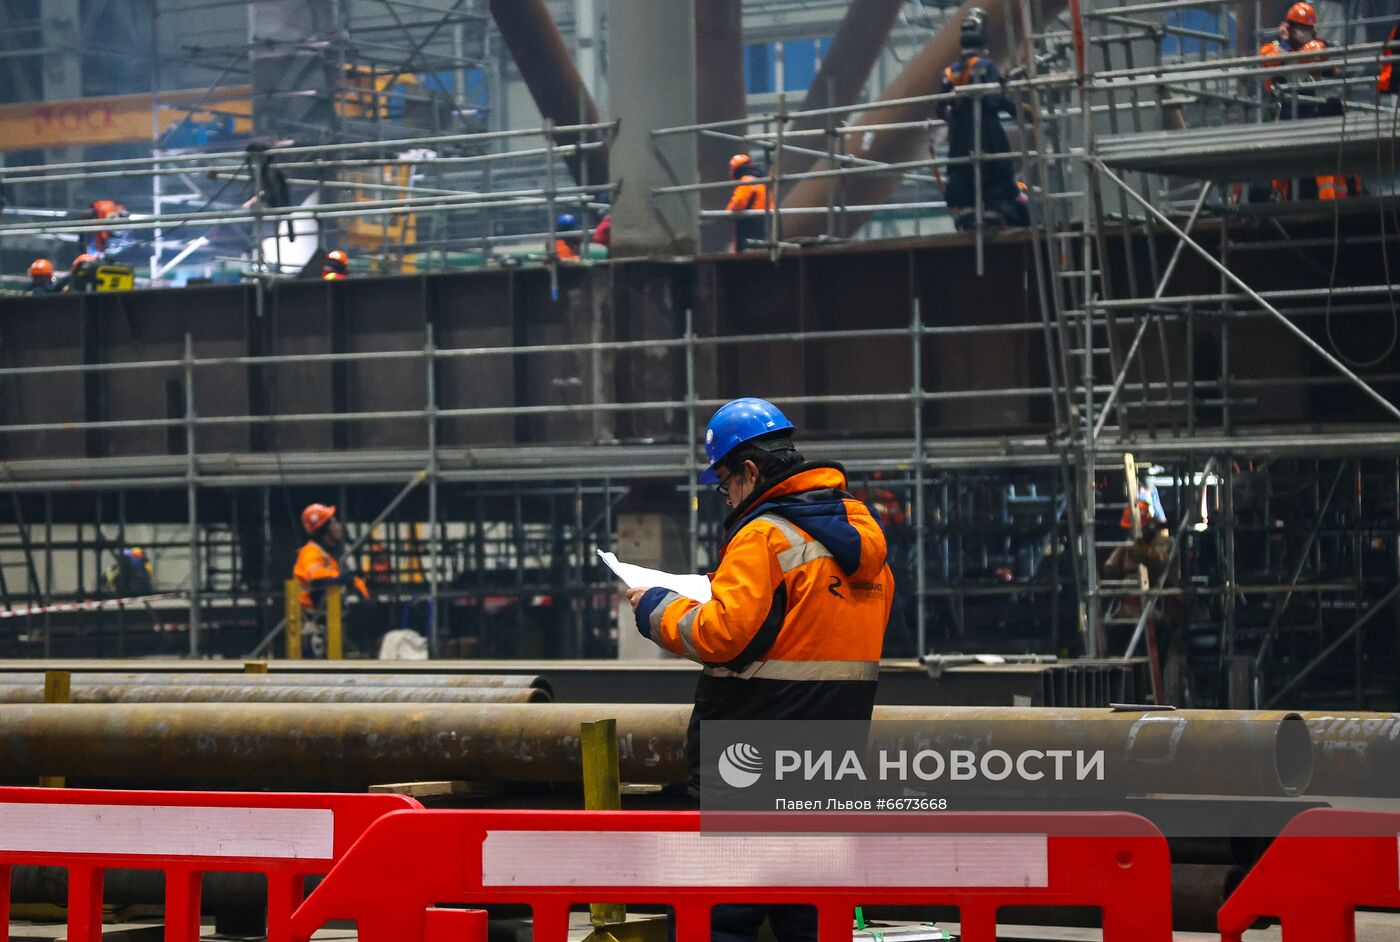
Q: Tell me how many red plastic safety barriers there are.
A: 3